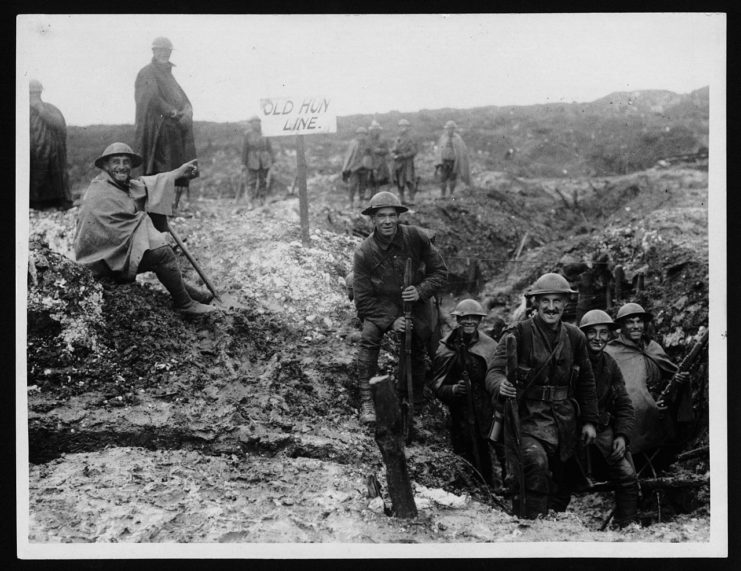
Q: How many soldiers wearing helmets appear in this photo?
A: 13